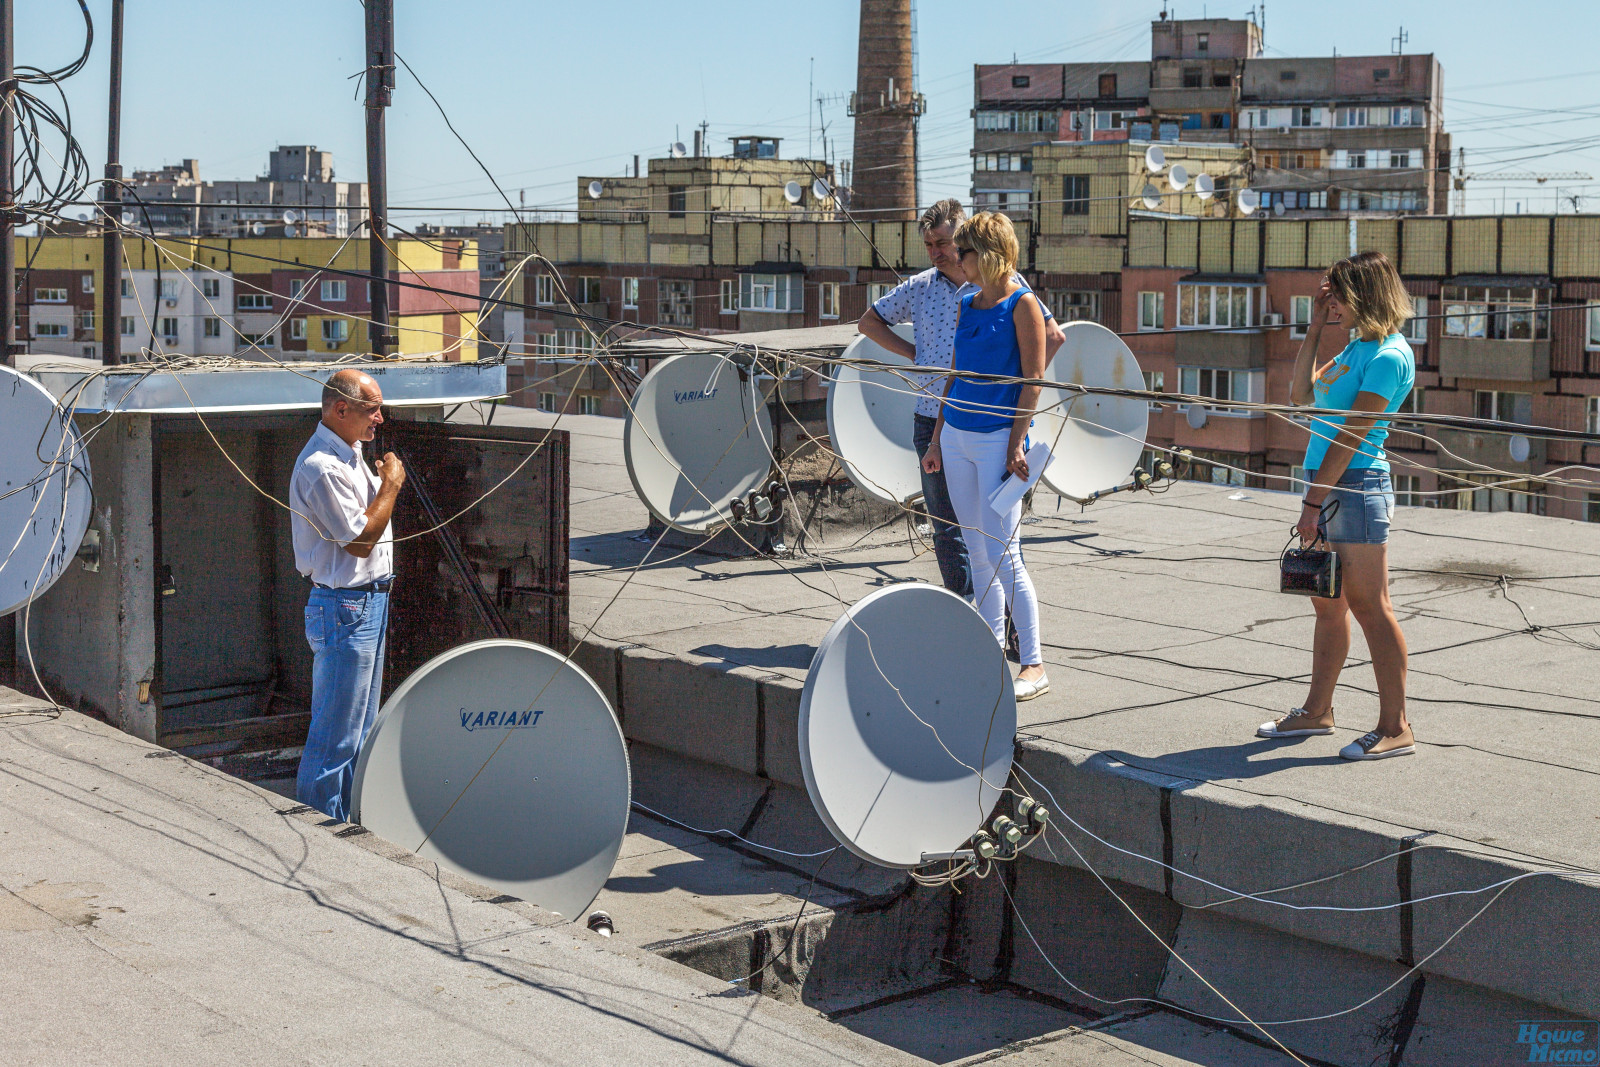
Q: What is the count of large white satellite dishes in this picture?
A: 6